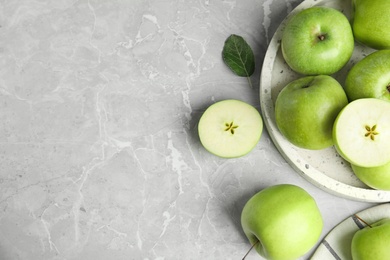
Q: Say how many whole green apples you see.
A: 7